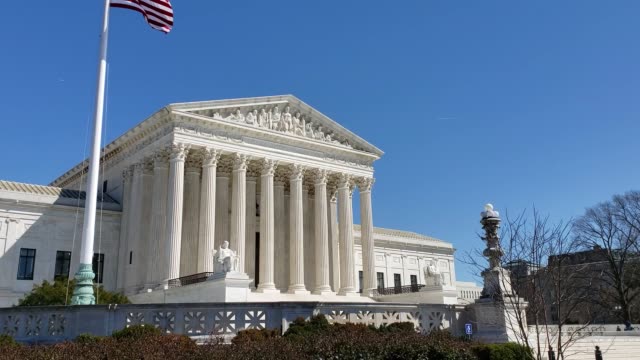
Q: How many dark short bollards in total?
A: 2